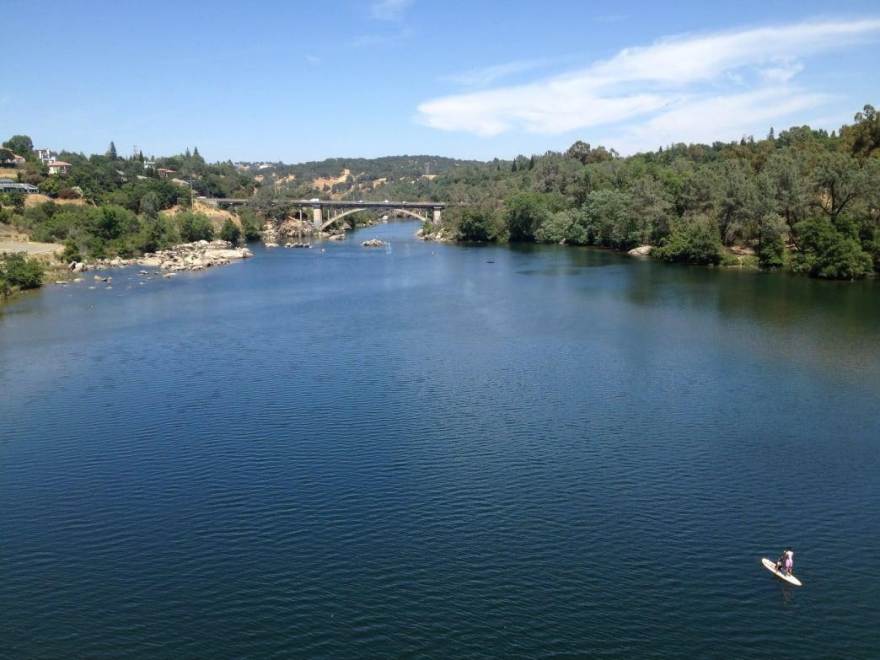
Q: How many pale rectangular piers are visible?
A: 2